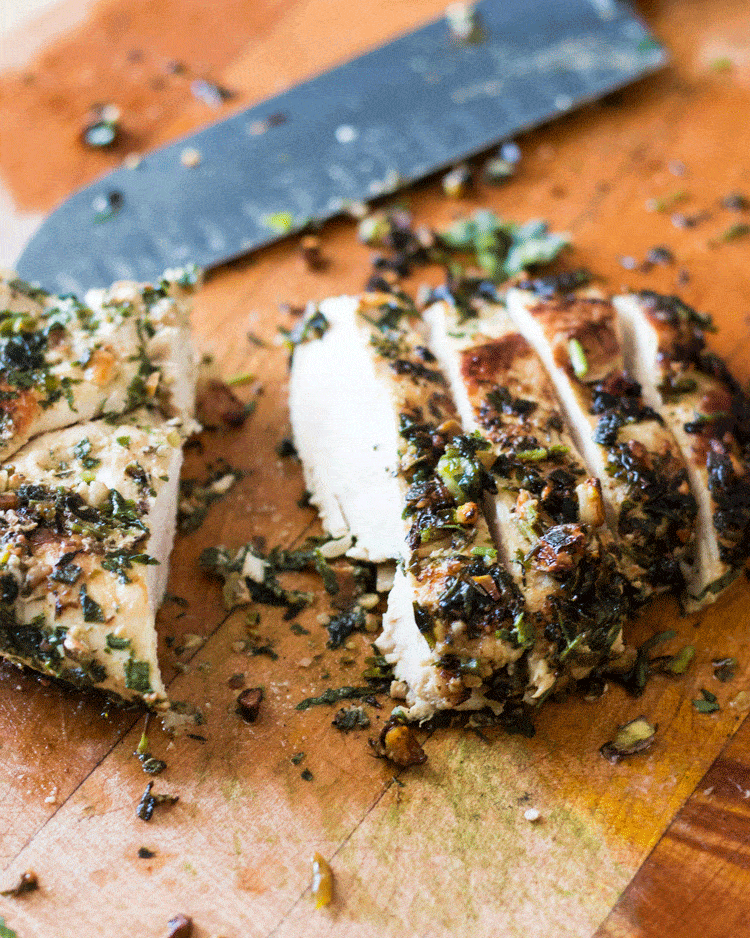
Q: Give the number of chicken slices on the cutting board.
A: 4